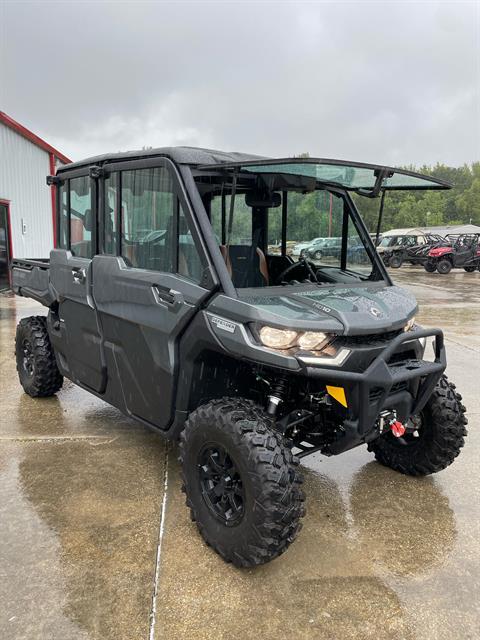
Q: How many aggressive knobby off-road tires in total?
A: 3